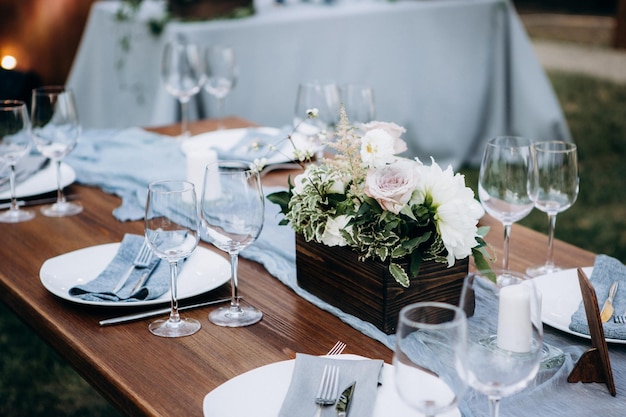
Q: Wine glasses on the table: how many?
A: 12